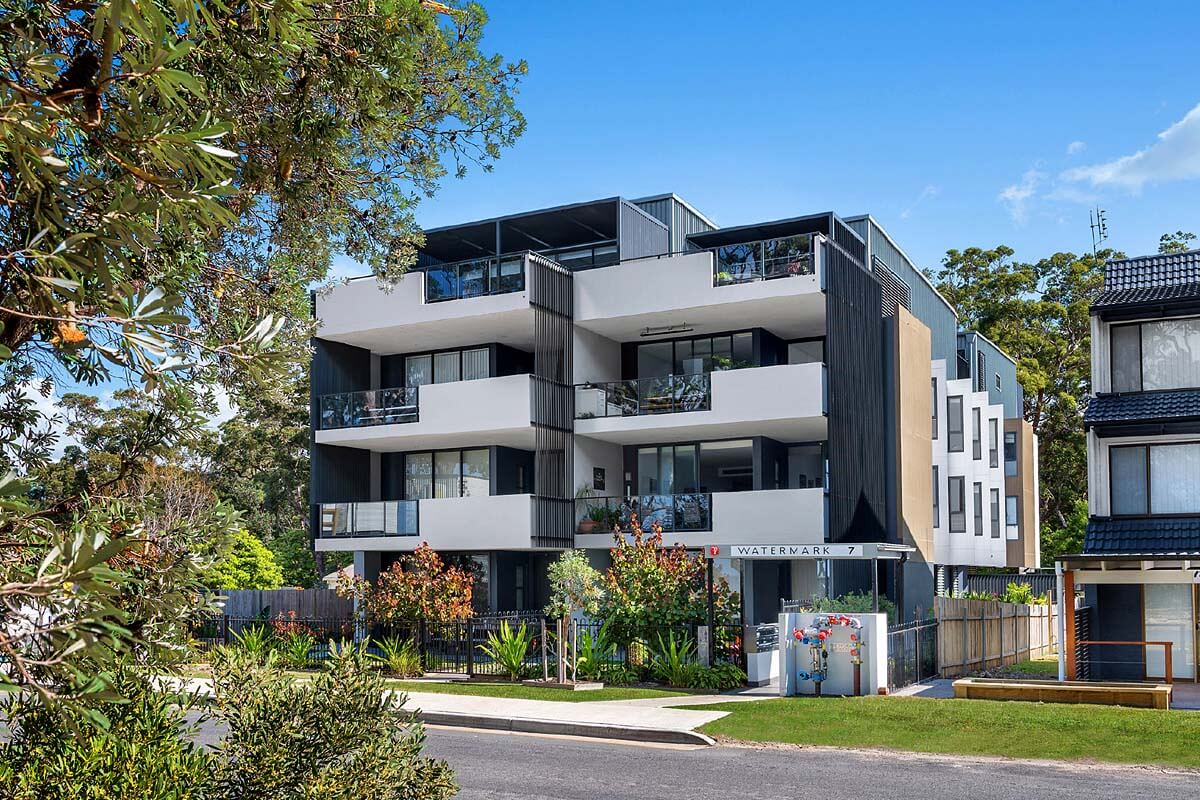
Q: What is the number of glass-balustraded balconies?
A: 6